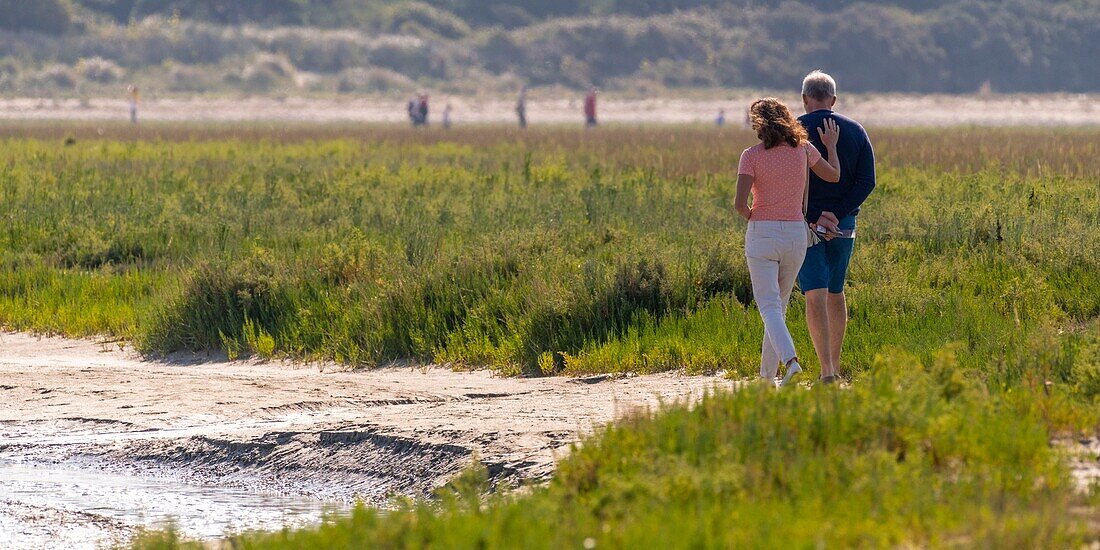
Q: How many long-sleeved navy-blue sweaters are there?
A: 1